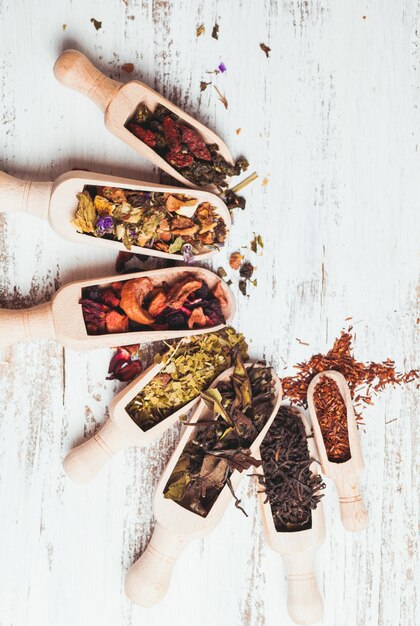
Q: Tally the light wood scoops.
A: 7